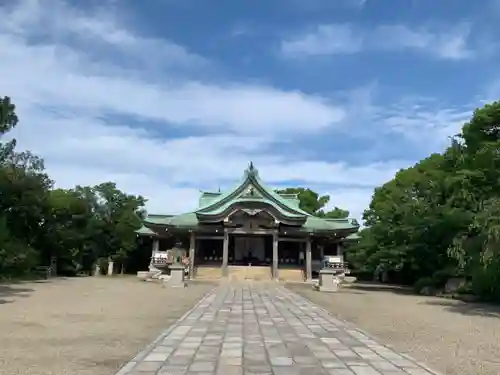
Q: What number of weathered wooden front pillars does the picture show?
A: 4